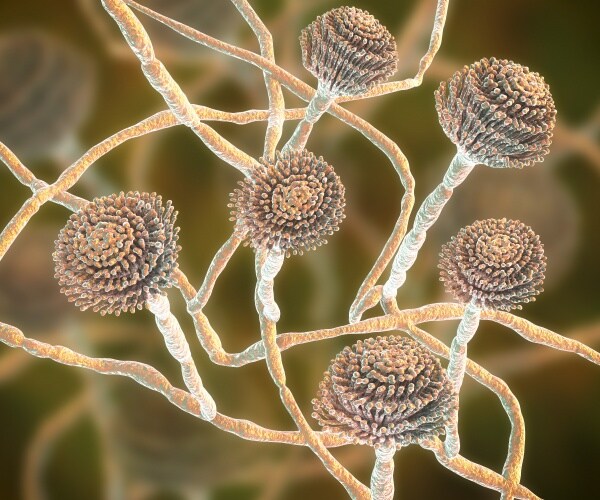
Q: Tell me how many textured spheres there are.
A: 6